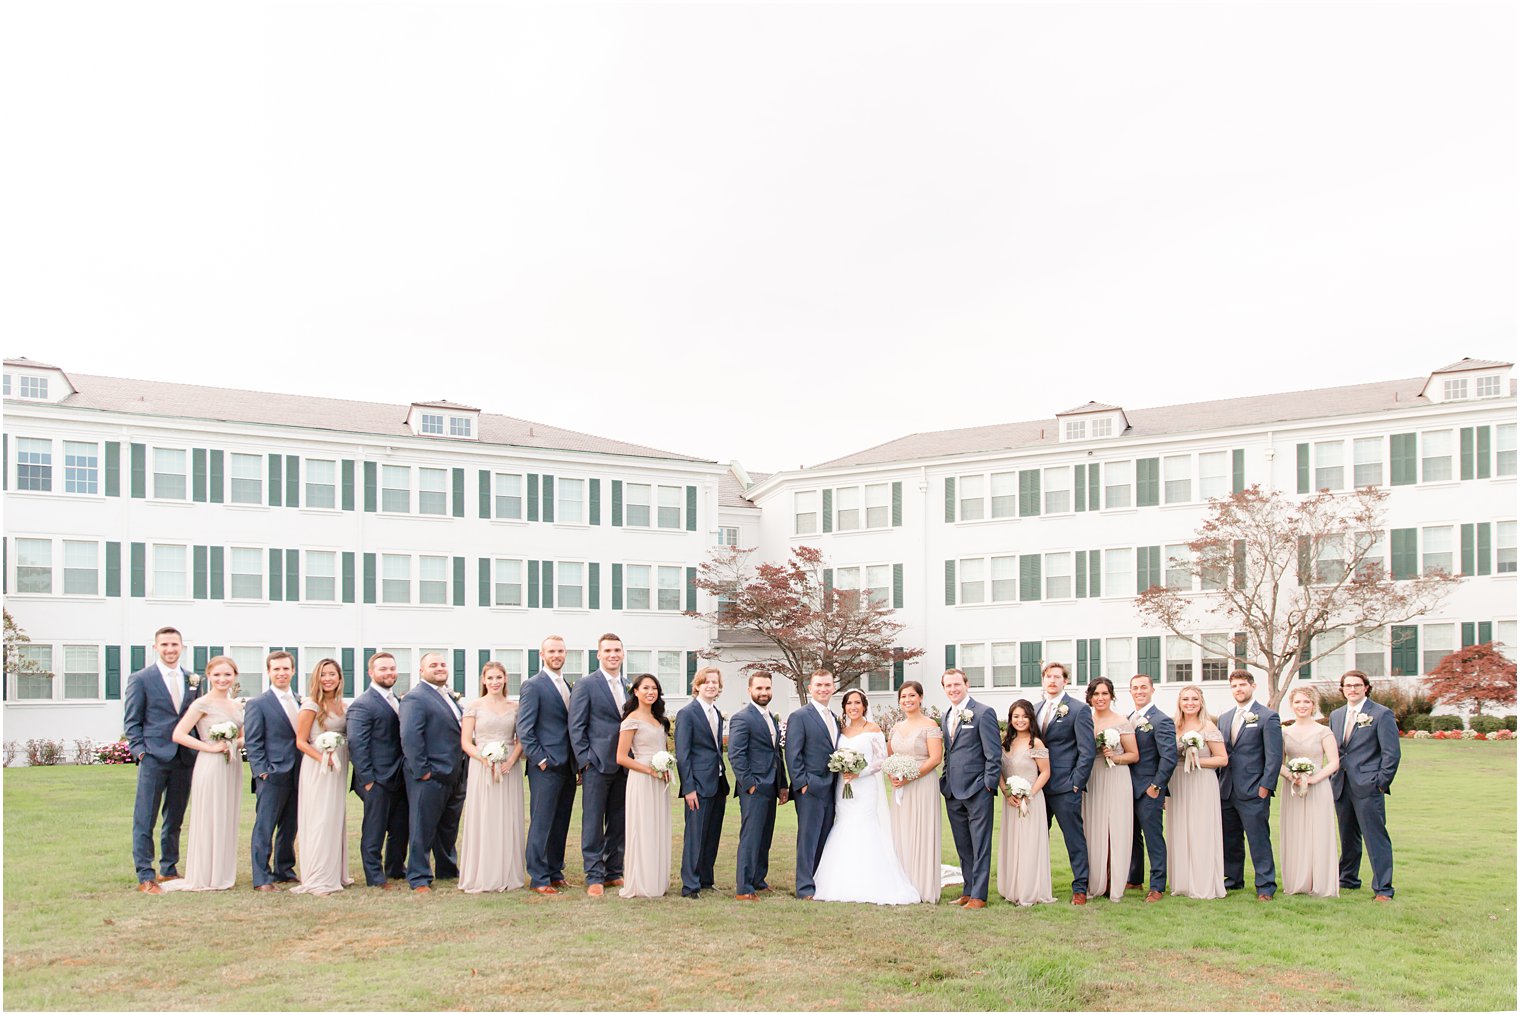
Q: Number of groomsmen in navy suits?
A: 13